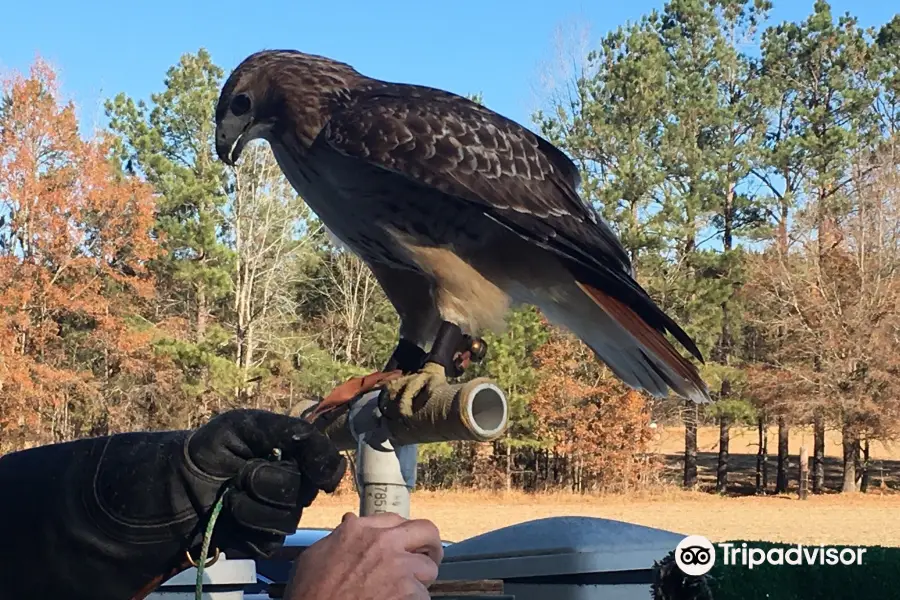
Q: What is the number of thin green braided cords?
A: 1